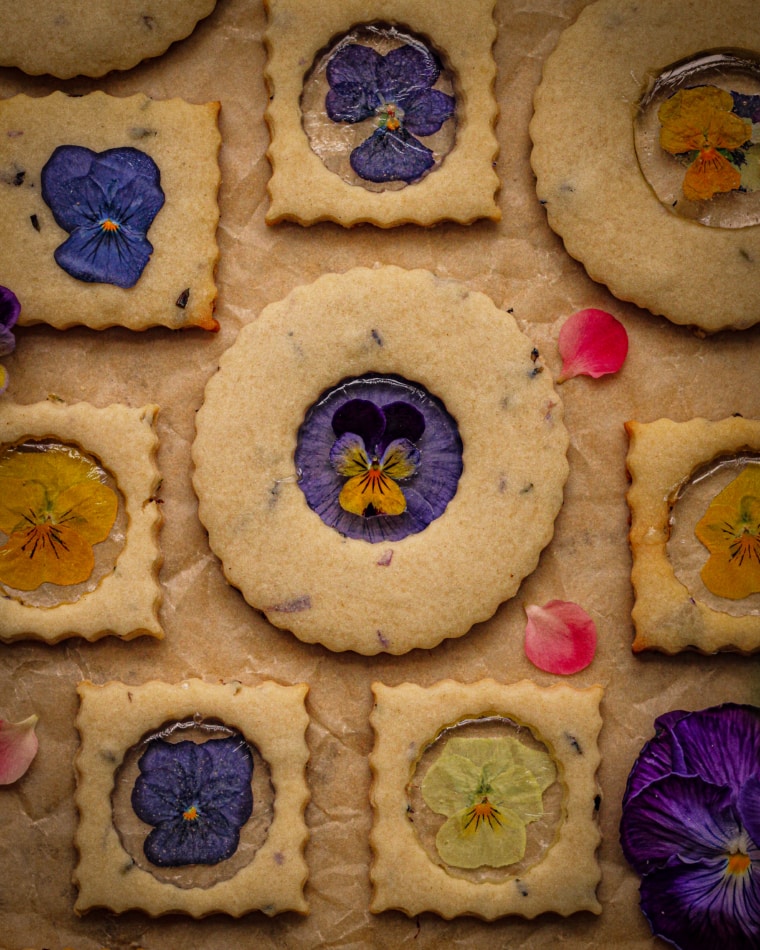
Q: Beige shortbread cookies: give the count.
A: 9